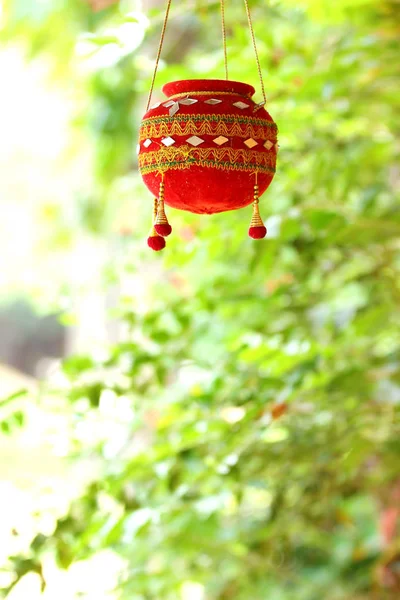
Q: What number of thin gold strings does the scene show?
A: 3